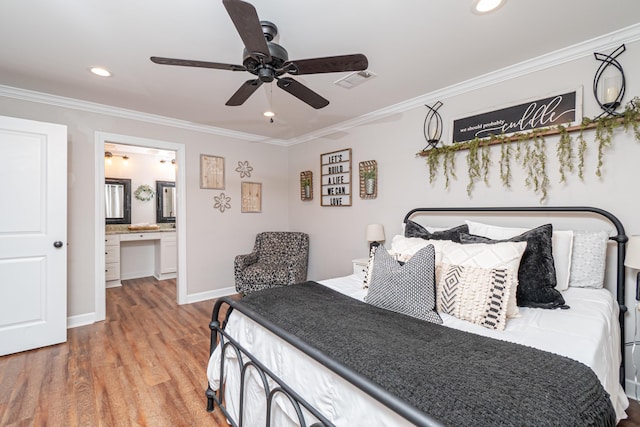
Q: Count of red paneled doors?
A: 0